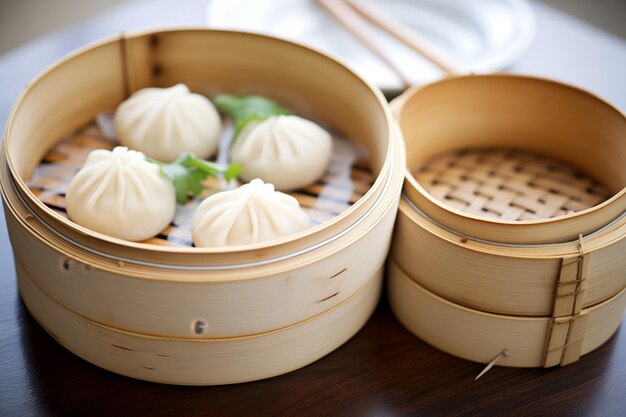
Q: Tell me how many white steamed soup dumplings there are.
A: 4